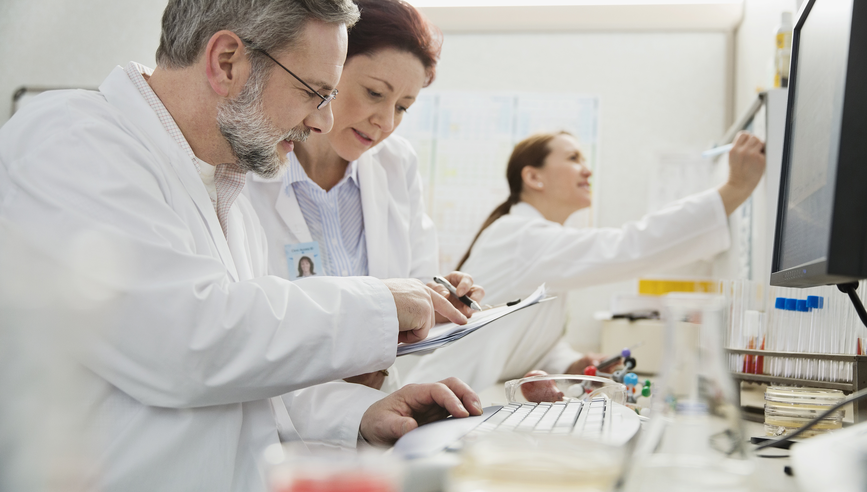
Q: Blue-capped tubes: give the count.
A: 4